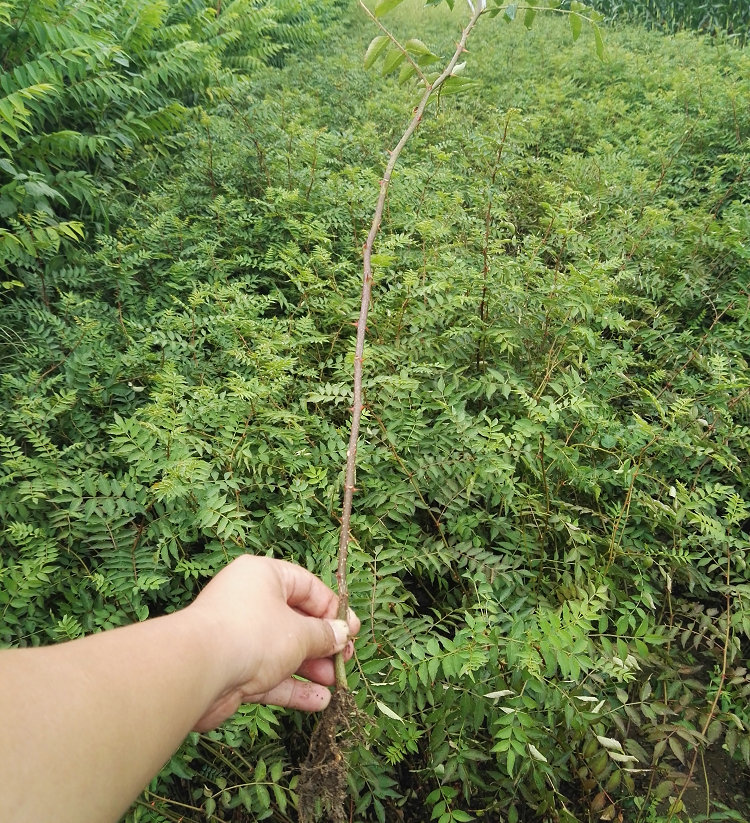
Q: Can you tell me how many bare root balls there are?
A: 1